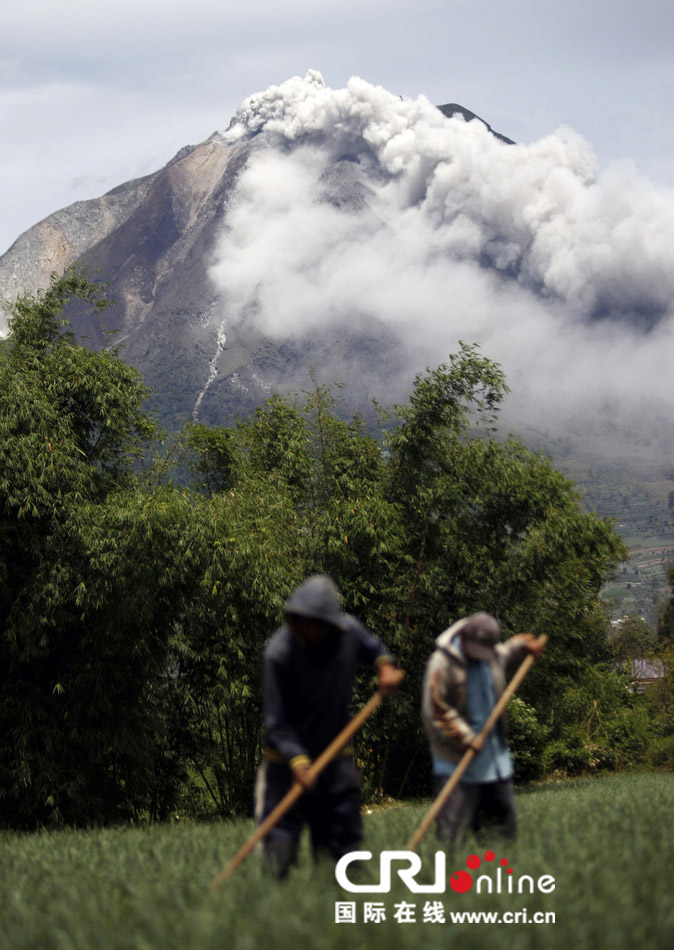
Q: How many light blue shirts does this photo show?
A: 1